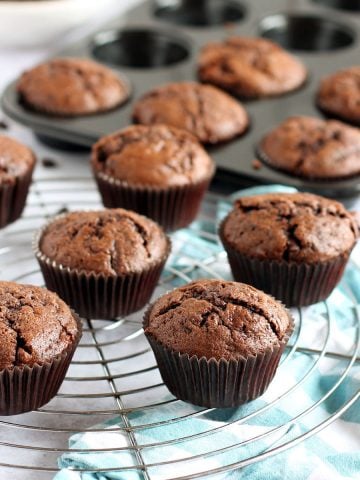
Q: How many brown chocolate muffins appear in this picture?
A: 11